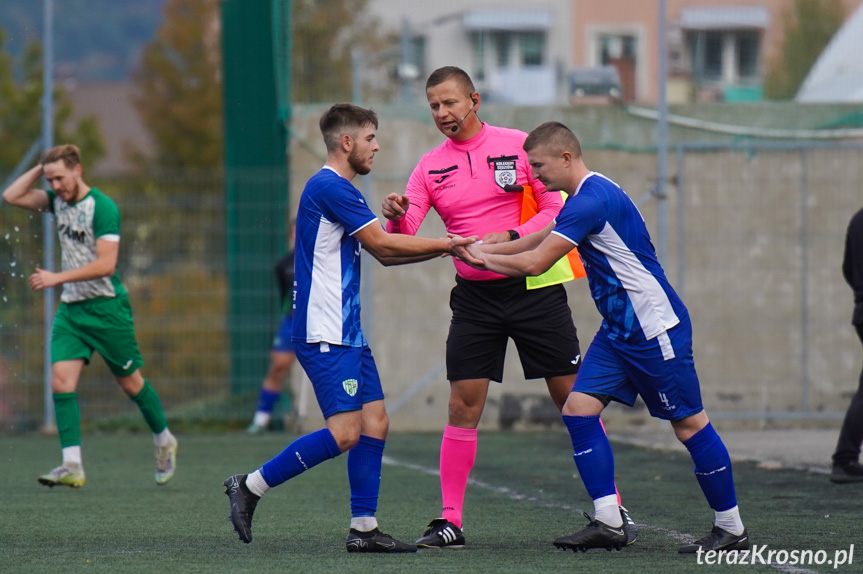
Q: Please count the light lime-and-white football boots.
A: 2